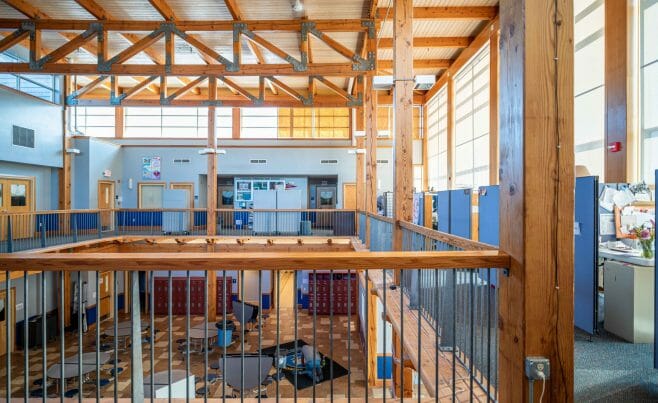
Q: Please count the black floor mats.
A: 1